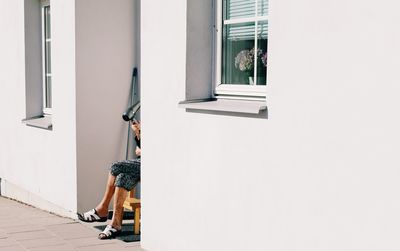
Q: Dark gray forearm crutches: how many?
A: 1